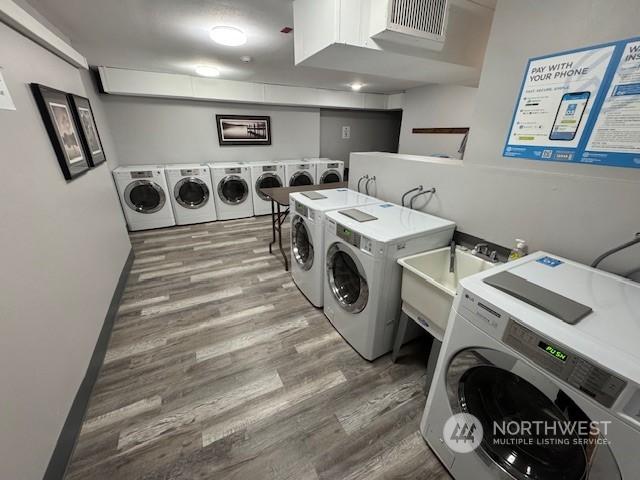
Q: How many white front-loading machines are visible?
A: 9